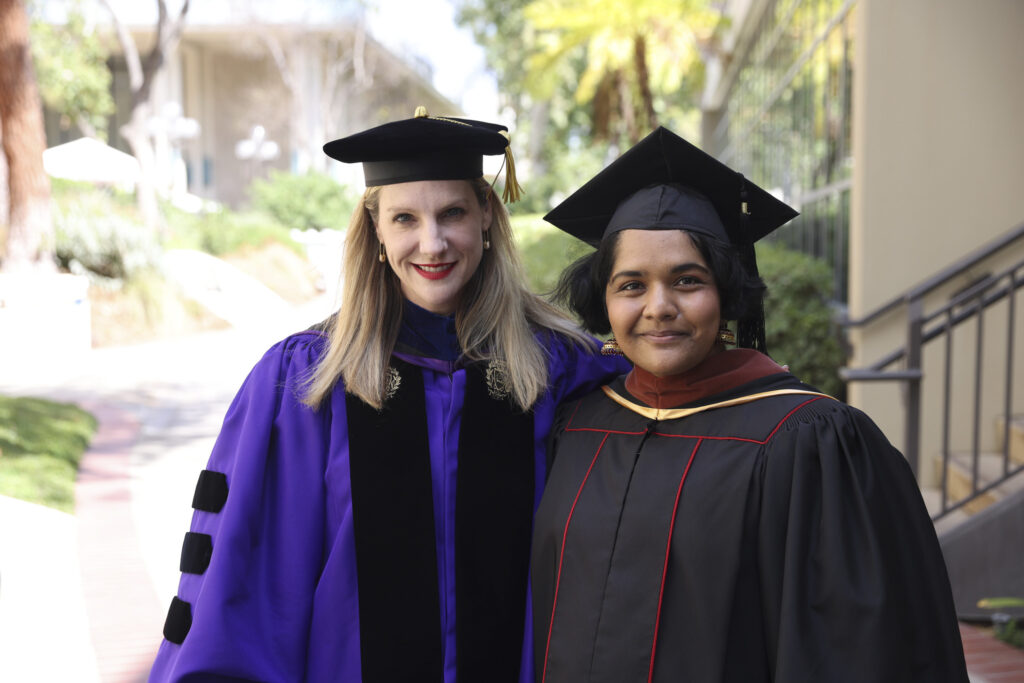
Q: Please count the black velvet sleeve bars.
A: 3